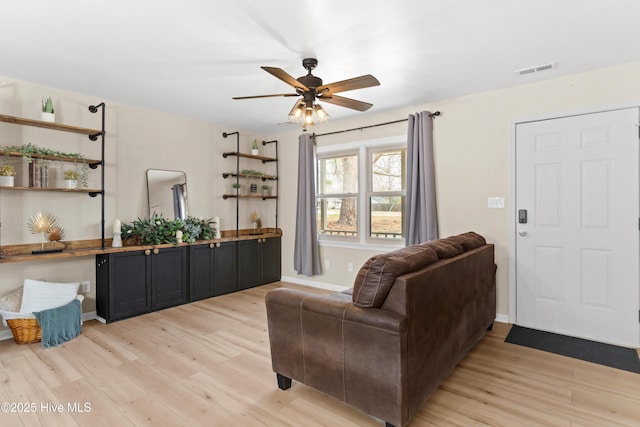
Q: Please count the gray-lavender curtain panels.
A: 2